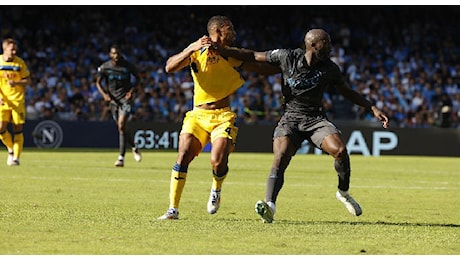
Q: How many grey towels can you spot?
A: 0